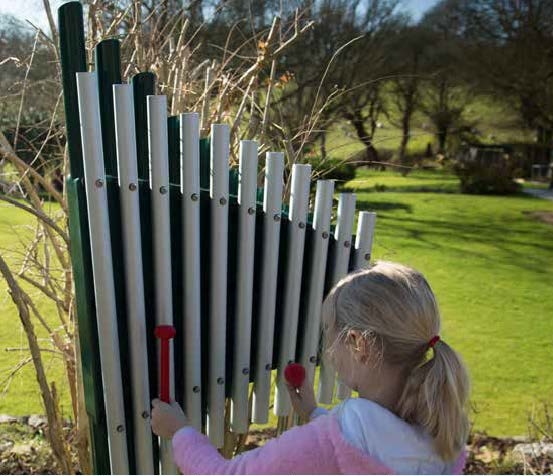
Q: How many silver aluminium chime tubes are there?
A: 11